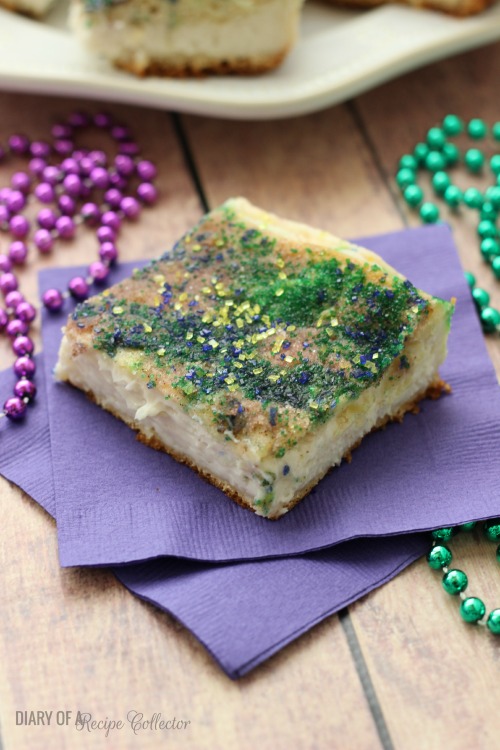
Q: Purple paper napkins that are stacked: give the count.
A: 2